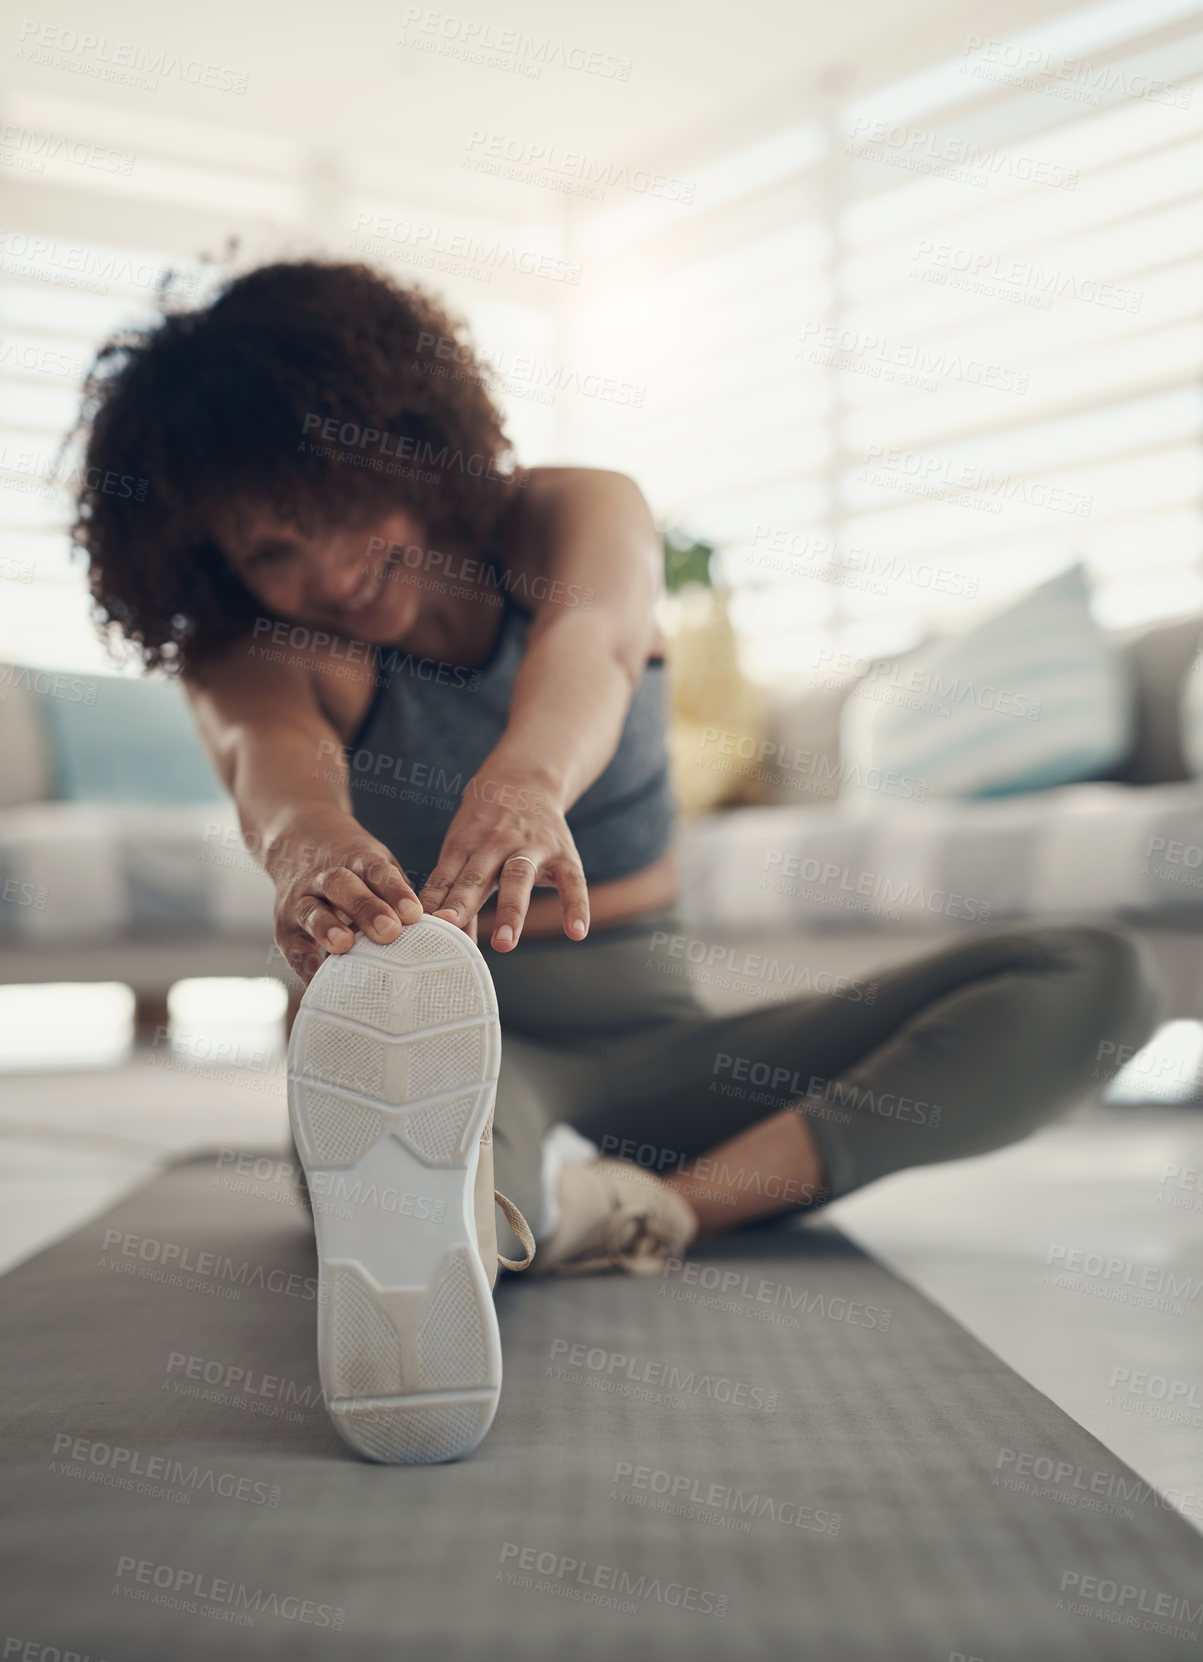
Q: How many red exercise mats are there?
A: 0